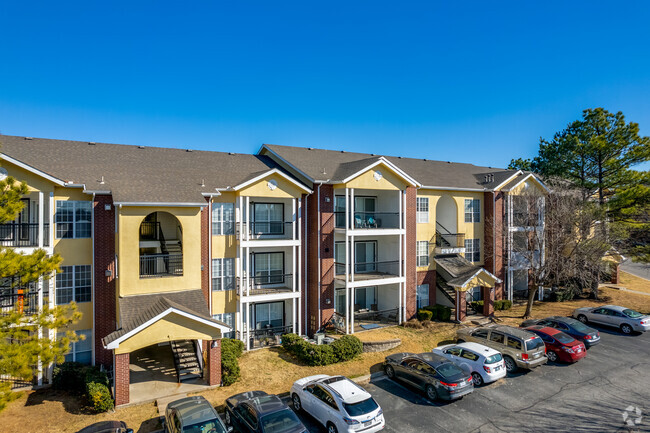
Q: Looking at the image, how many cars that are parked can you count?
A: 10